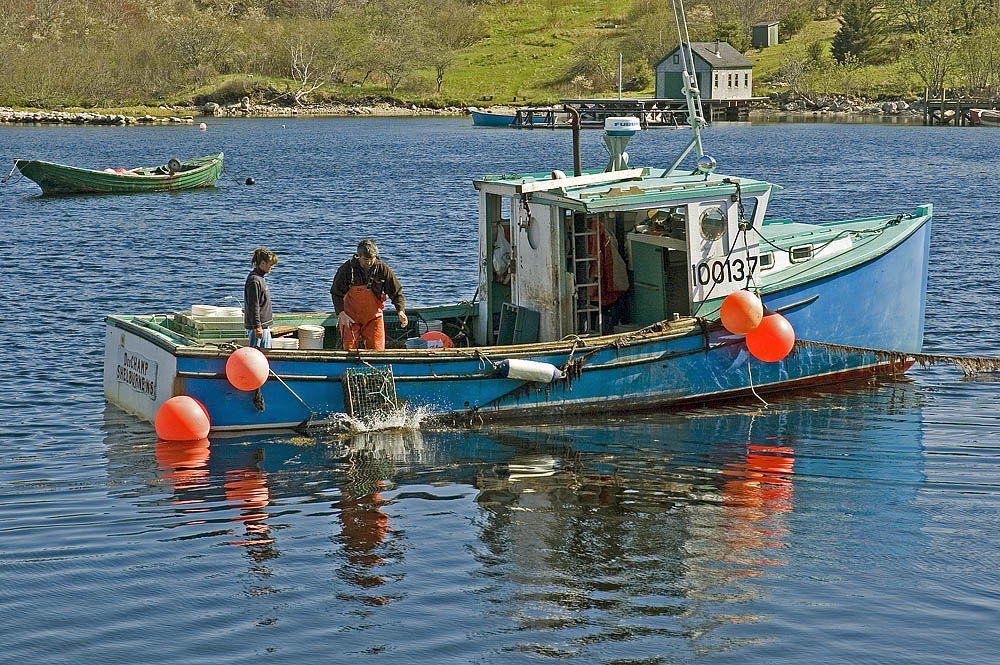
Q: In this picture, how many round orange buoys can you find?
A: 4